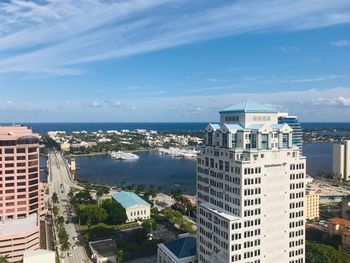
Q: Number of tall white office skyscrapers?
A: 1